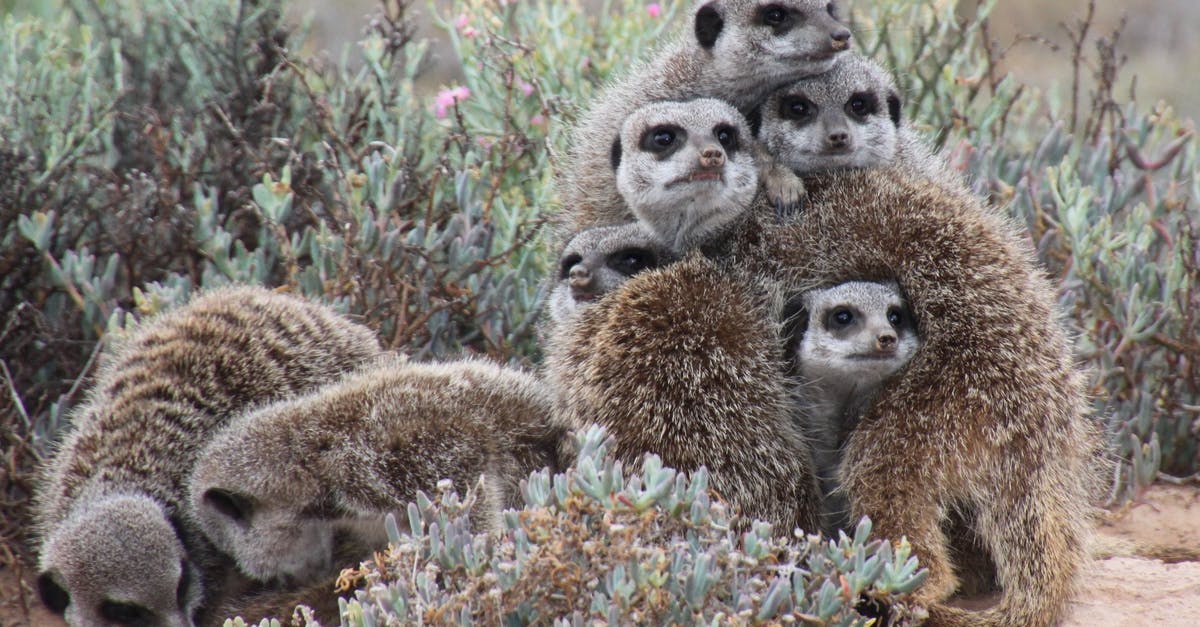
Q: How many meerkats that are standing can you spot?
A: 5